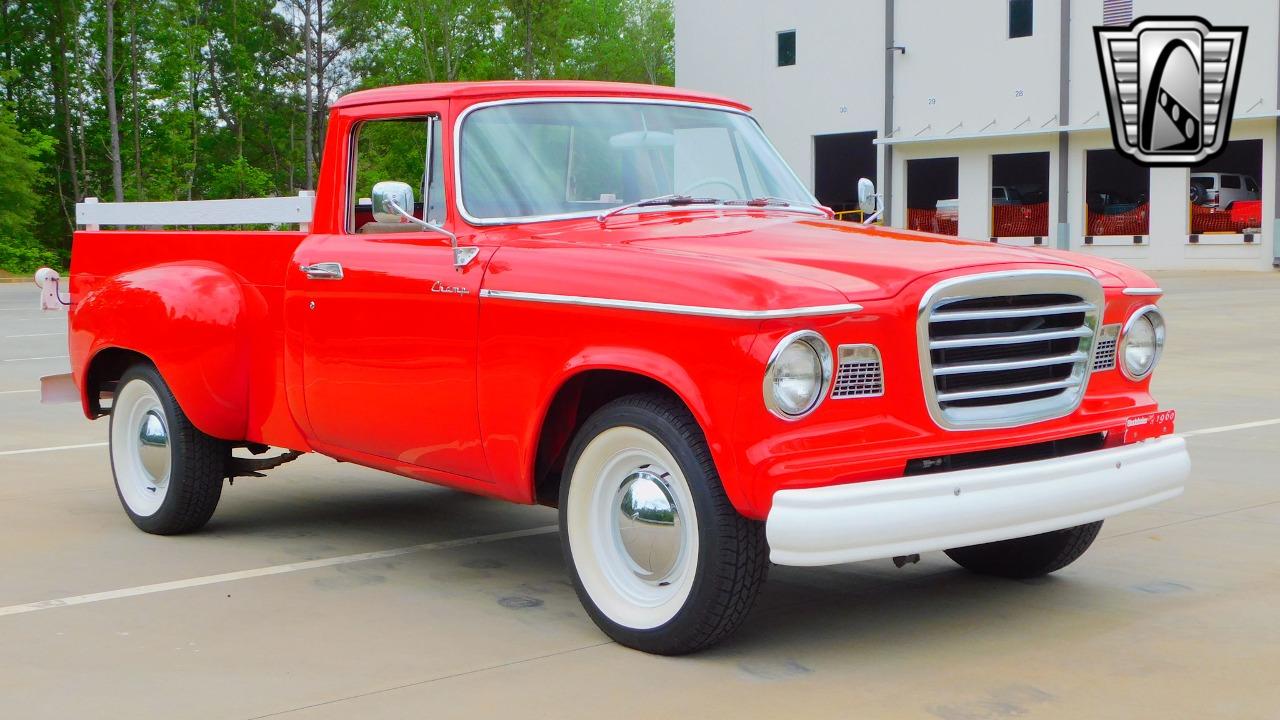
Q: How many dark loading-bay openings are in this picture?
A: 5